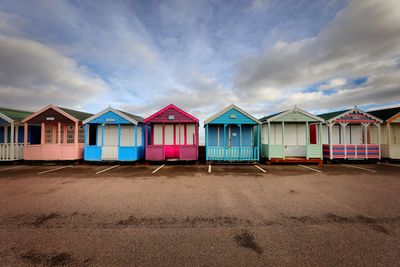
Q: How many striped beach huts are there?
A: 1